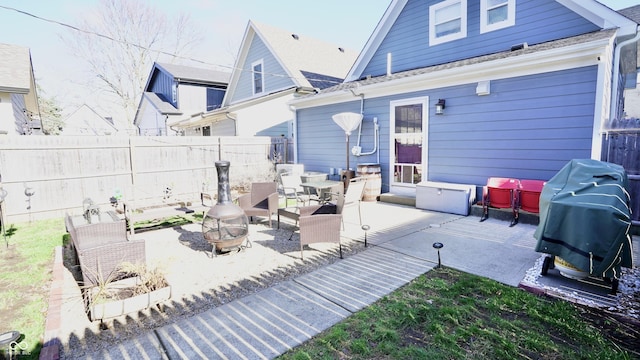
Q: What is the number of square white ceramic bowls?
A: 0